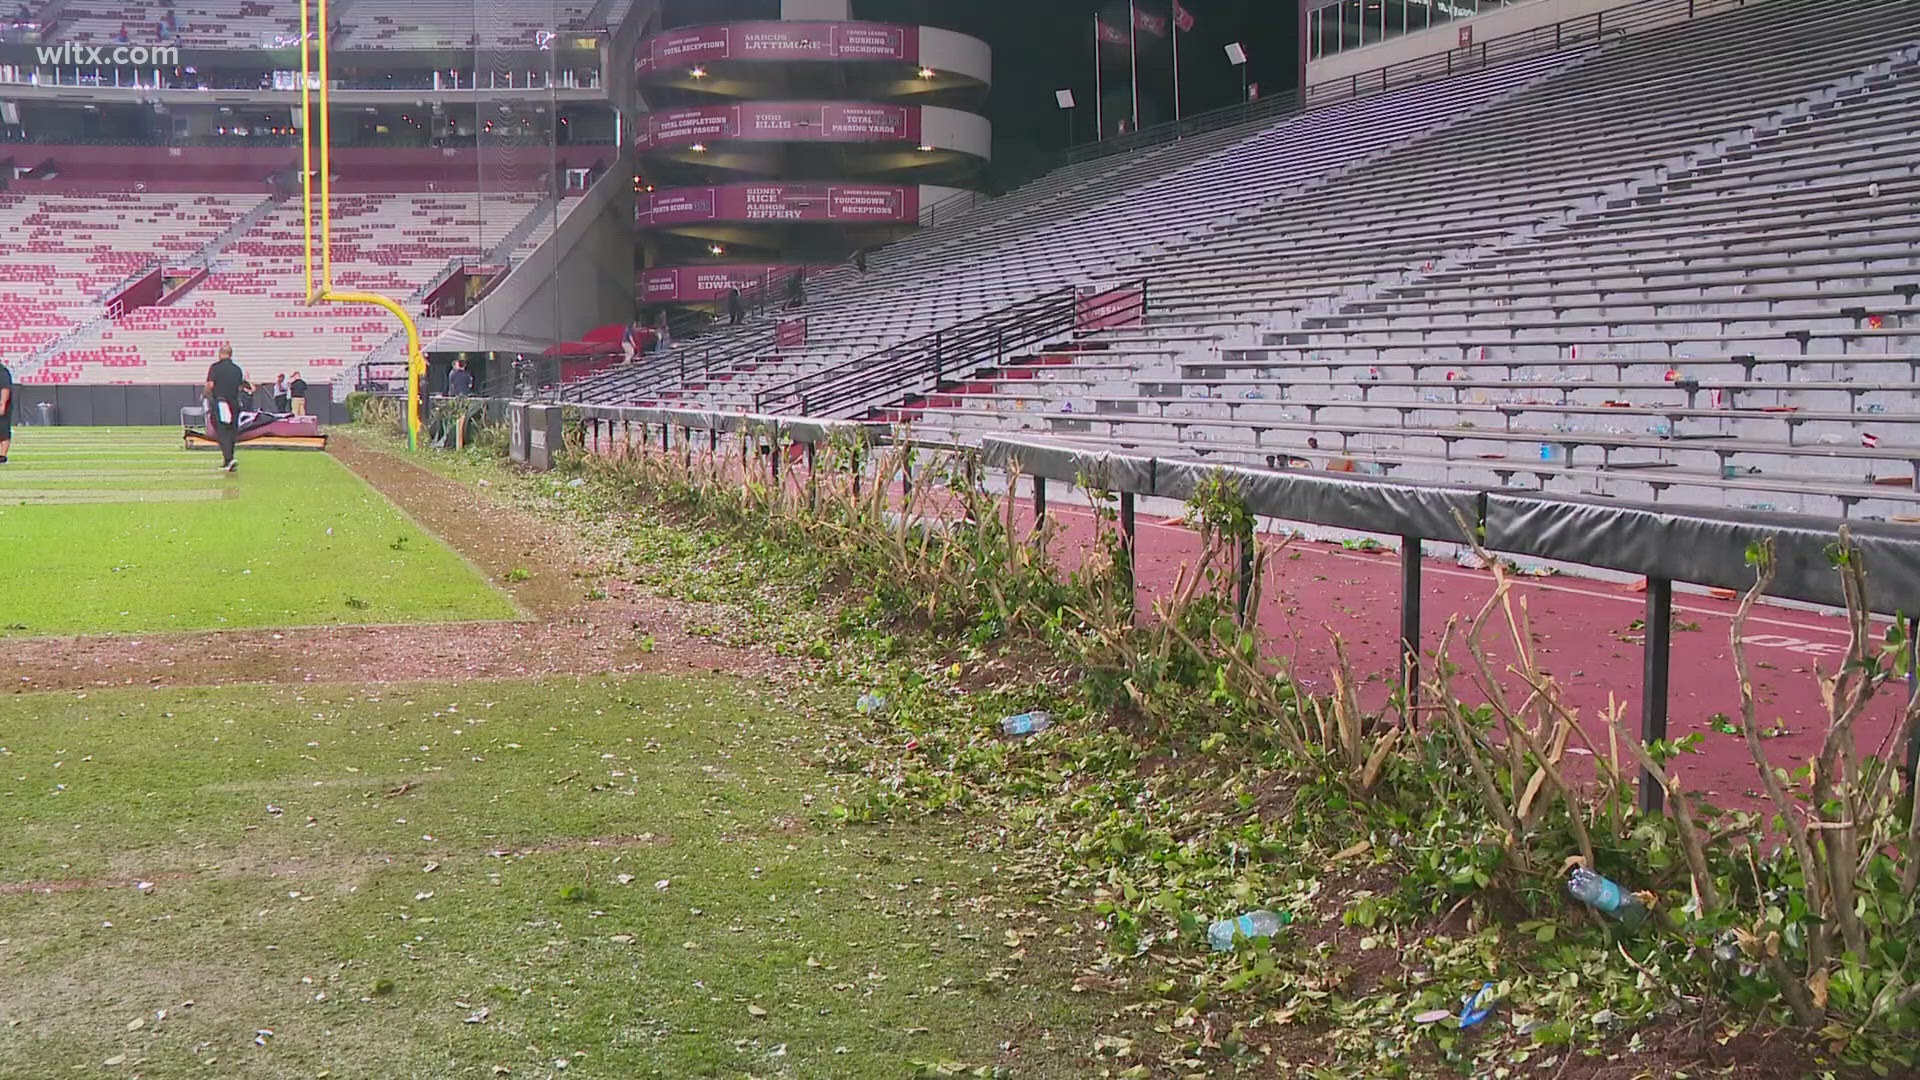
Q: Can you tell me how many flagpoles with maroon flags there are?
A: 3